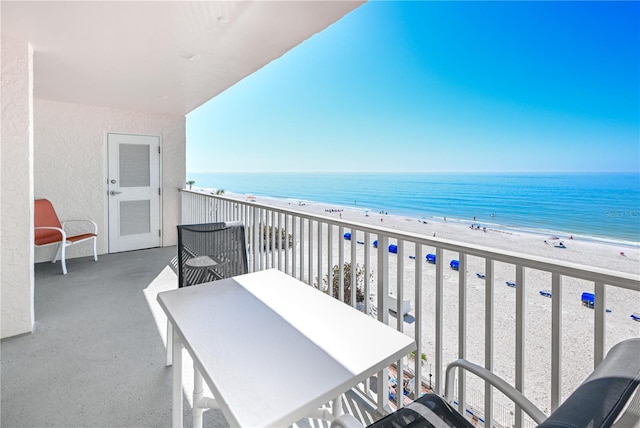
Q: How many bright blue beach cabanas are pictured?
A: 6